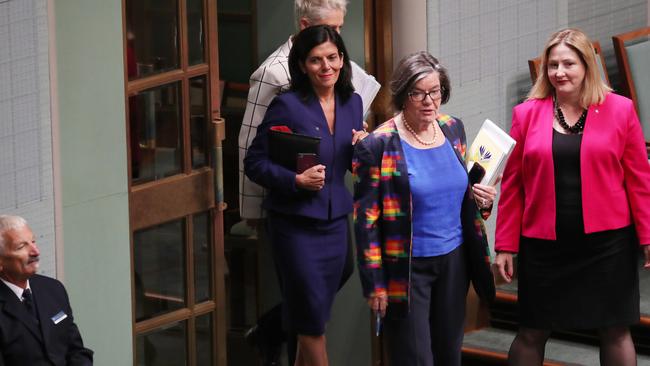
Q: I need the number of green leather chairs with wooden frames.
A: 2